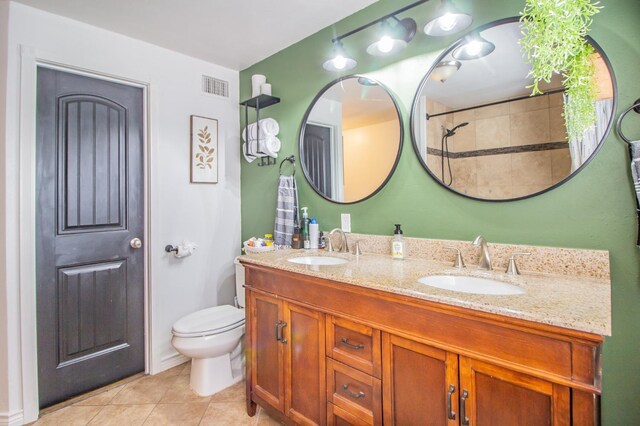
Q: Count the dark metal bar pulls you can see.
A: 6